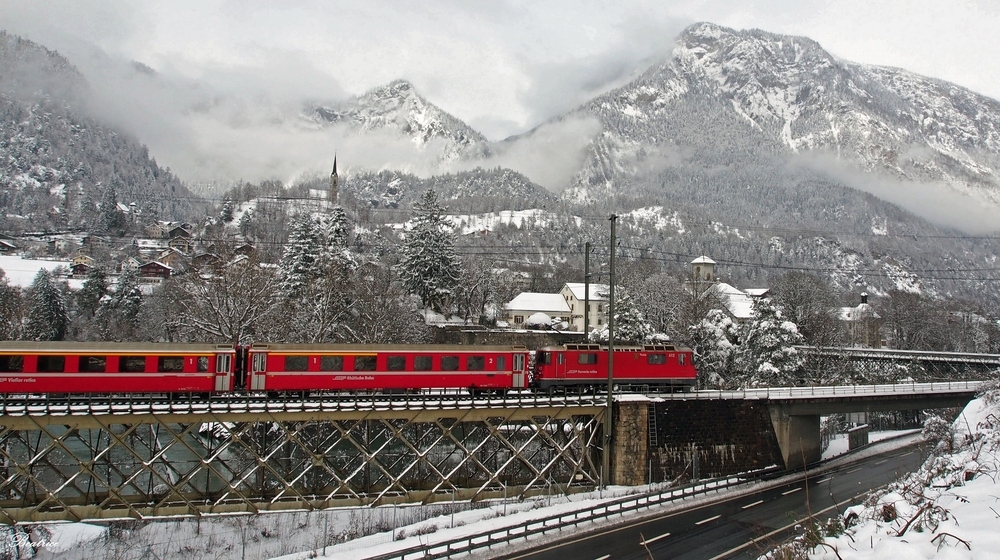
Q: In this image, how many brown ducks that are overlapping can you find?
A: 0